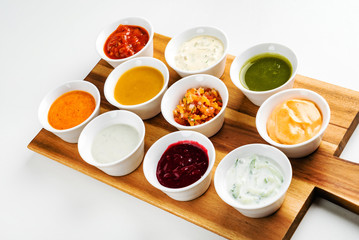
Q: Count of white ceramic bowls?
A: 10